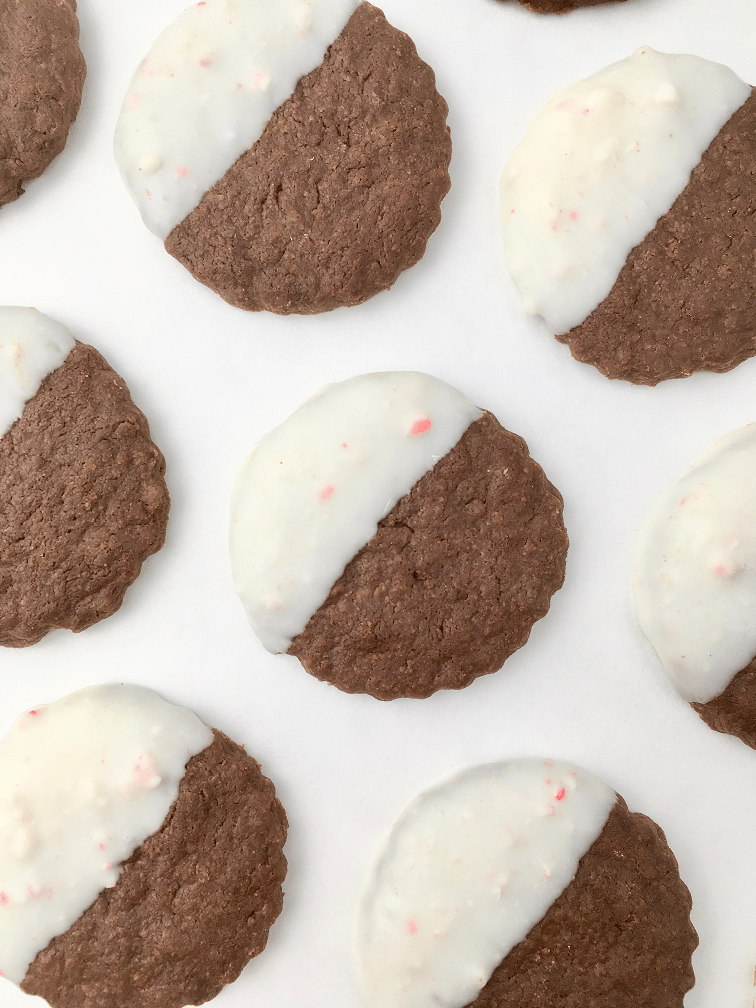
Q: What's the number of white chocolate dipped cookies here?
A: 7